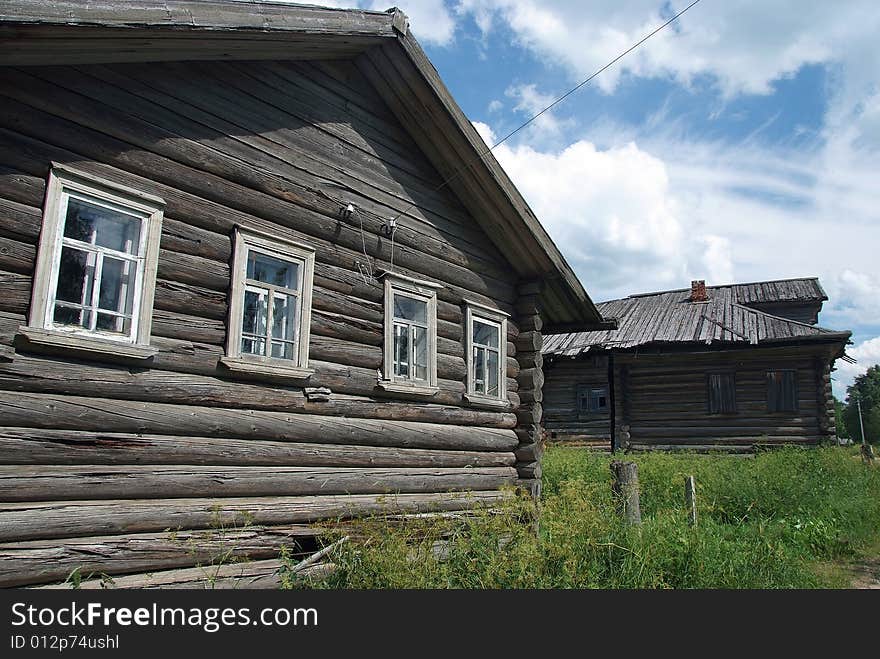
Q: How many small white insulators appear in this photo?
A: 2